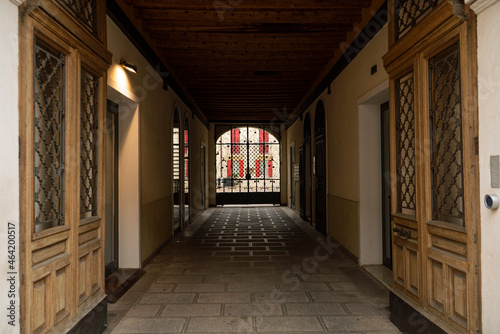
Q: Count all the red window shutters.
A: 8